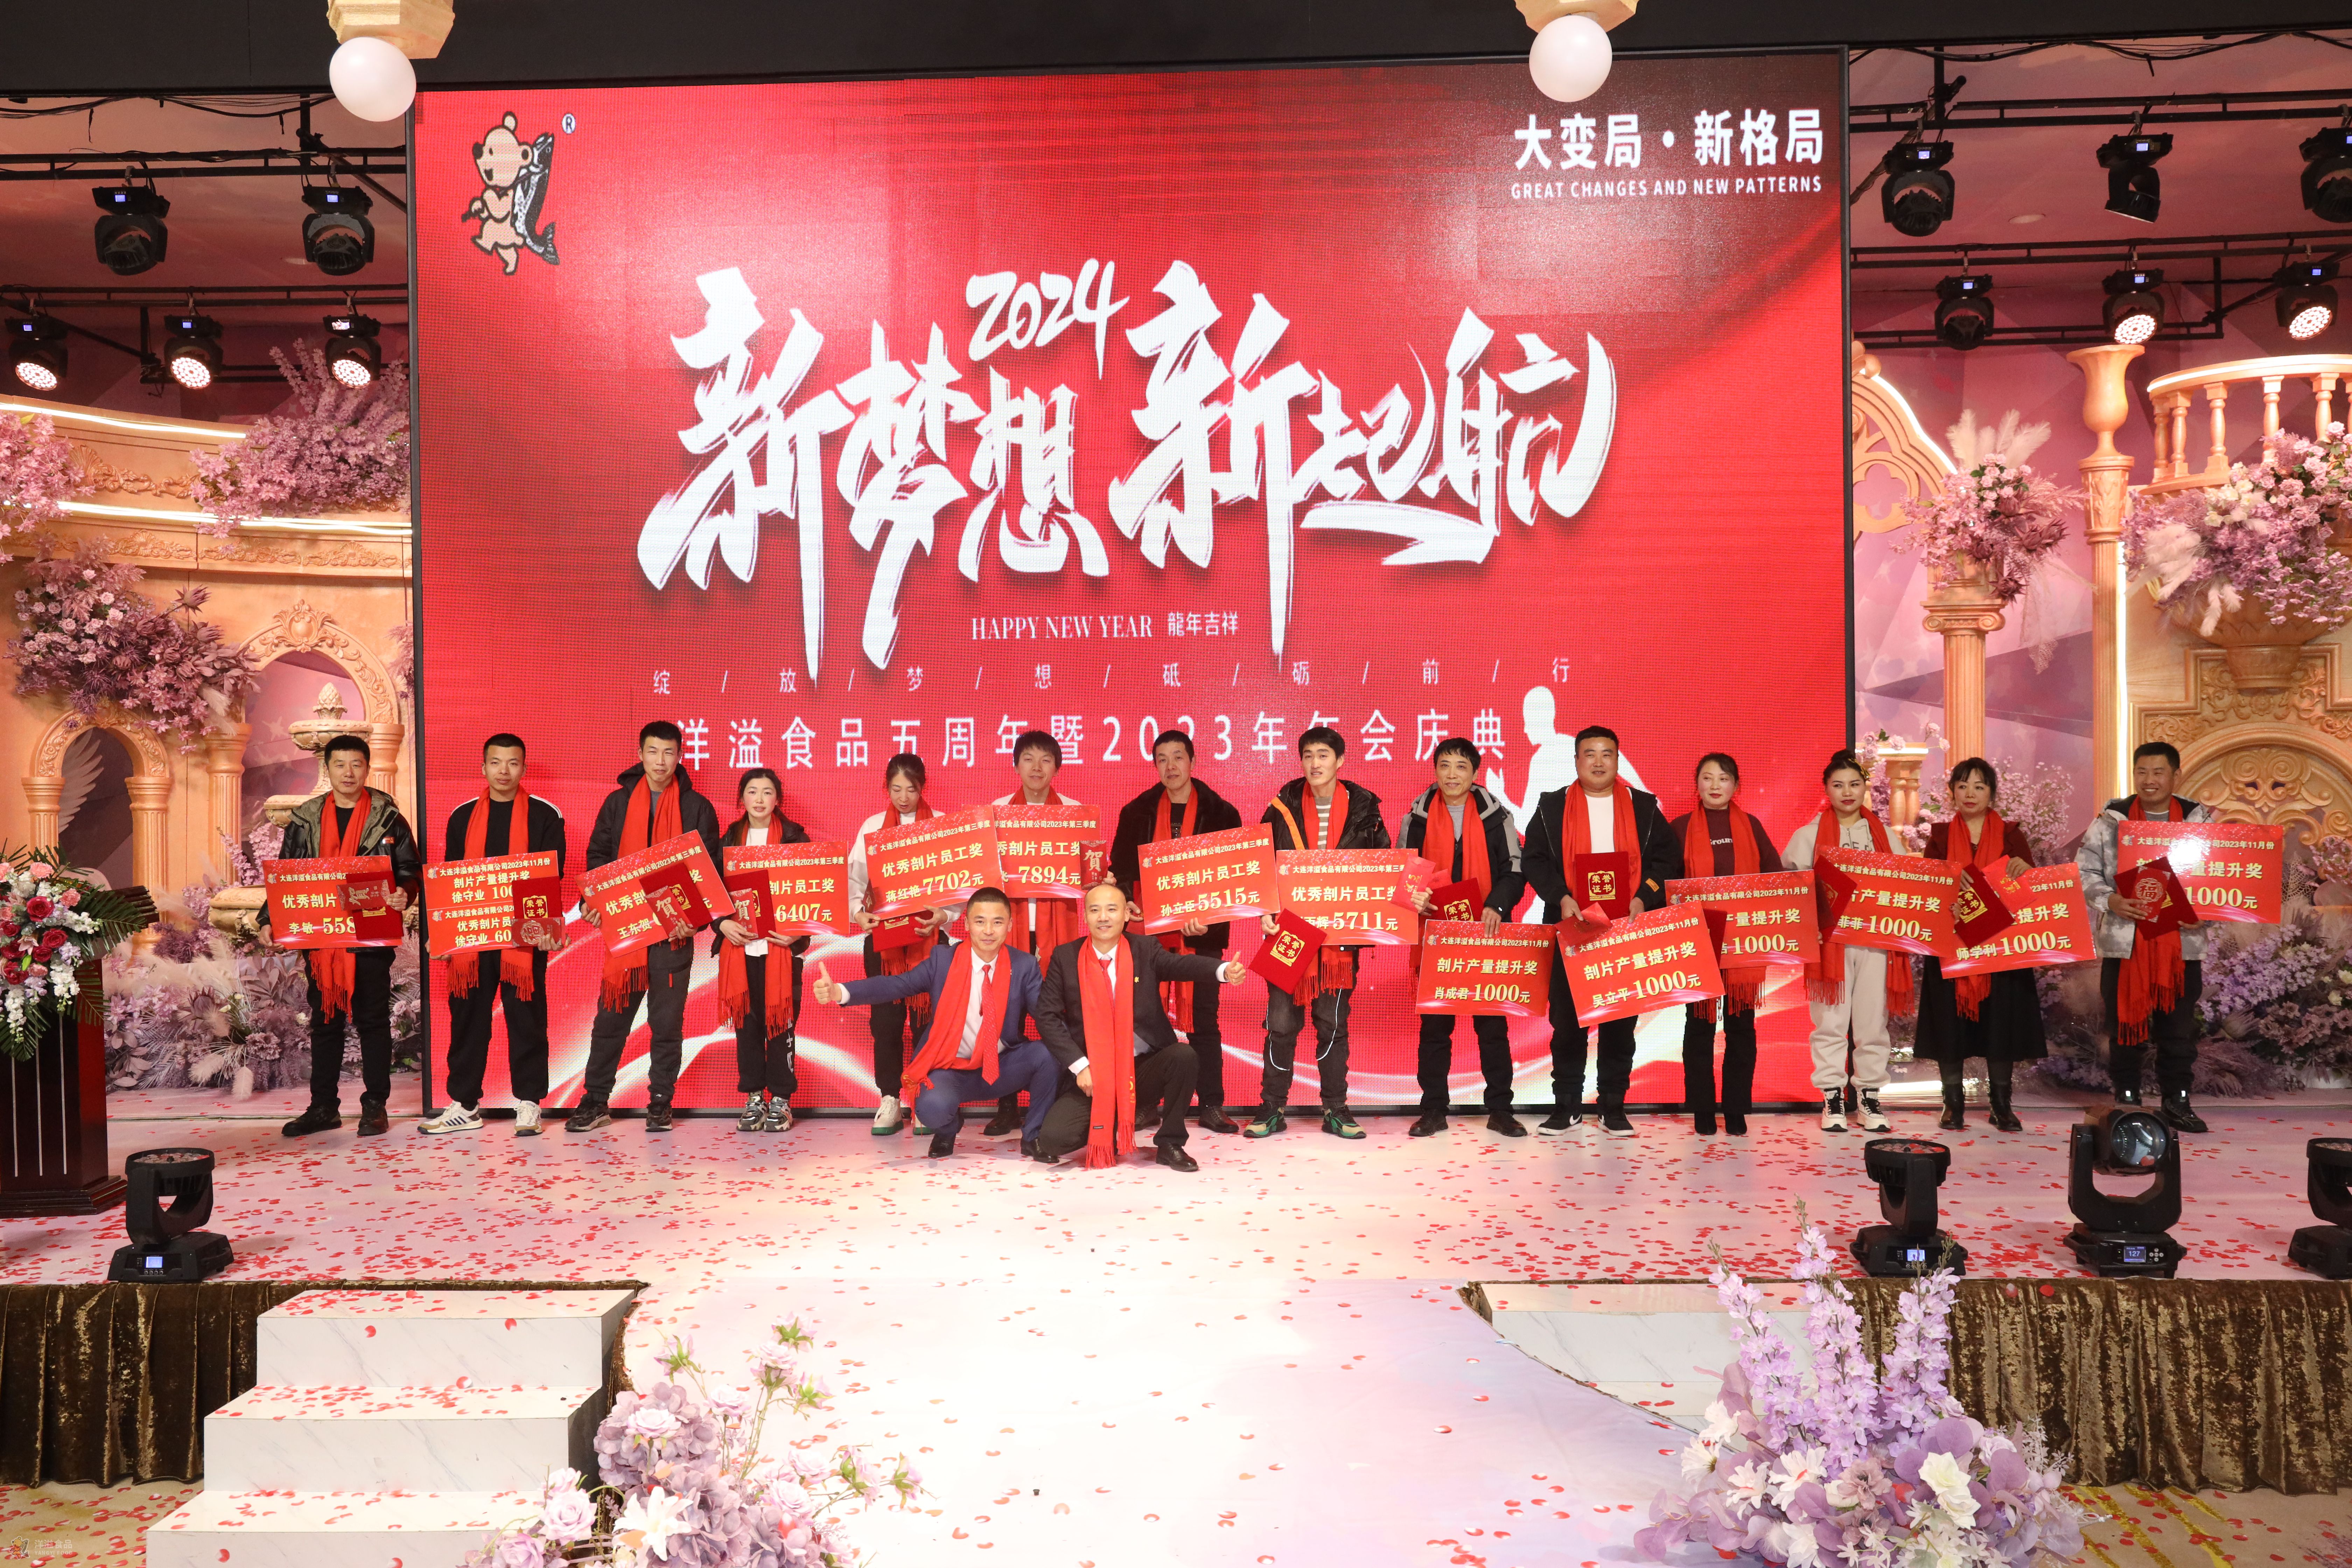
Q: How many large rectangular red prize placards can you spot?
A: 14